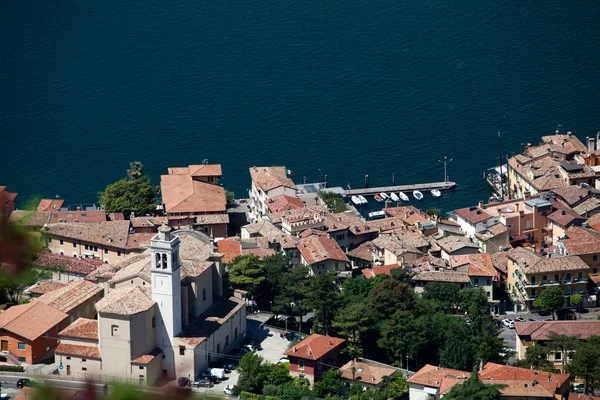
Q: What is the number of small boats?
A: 9